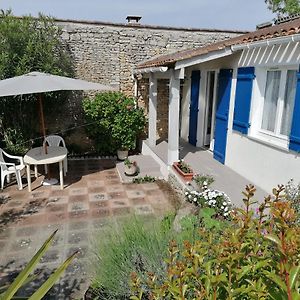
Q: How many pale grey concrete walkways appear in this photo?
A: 1